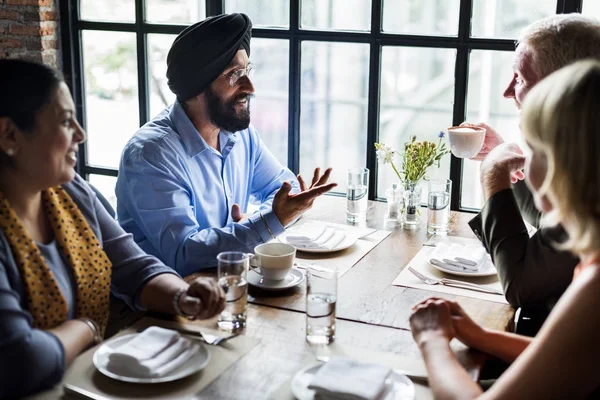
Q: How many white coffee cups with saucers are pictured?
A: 1